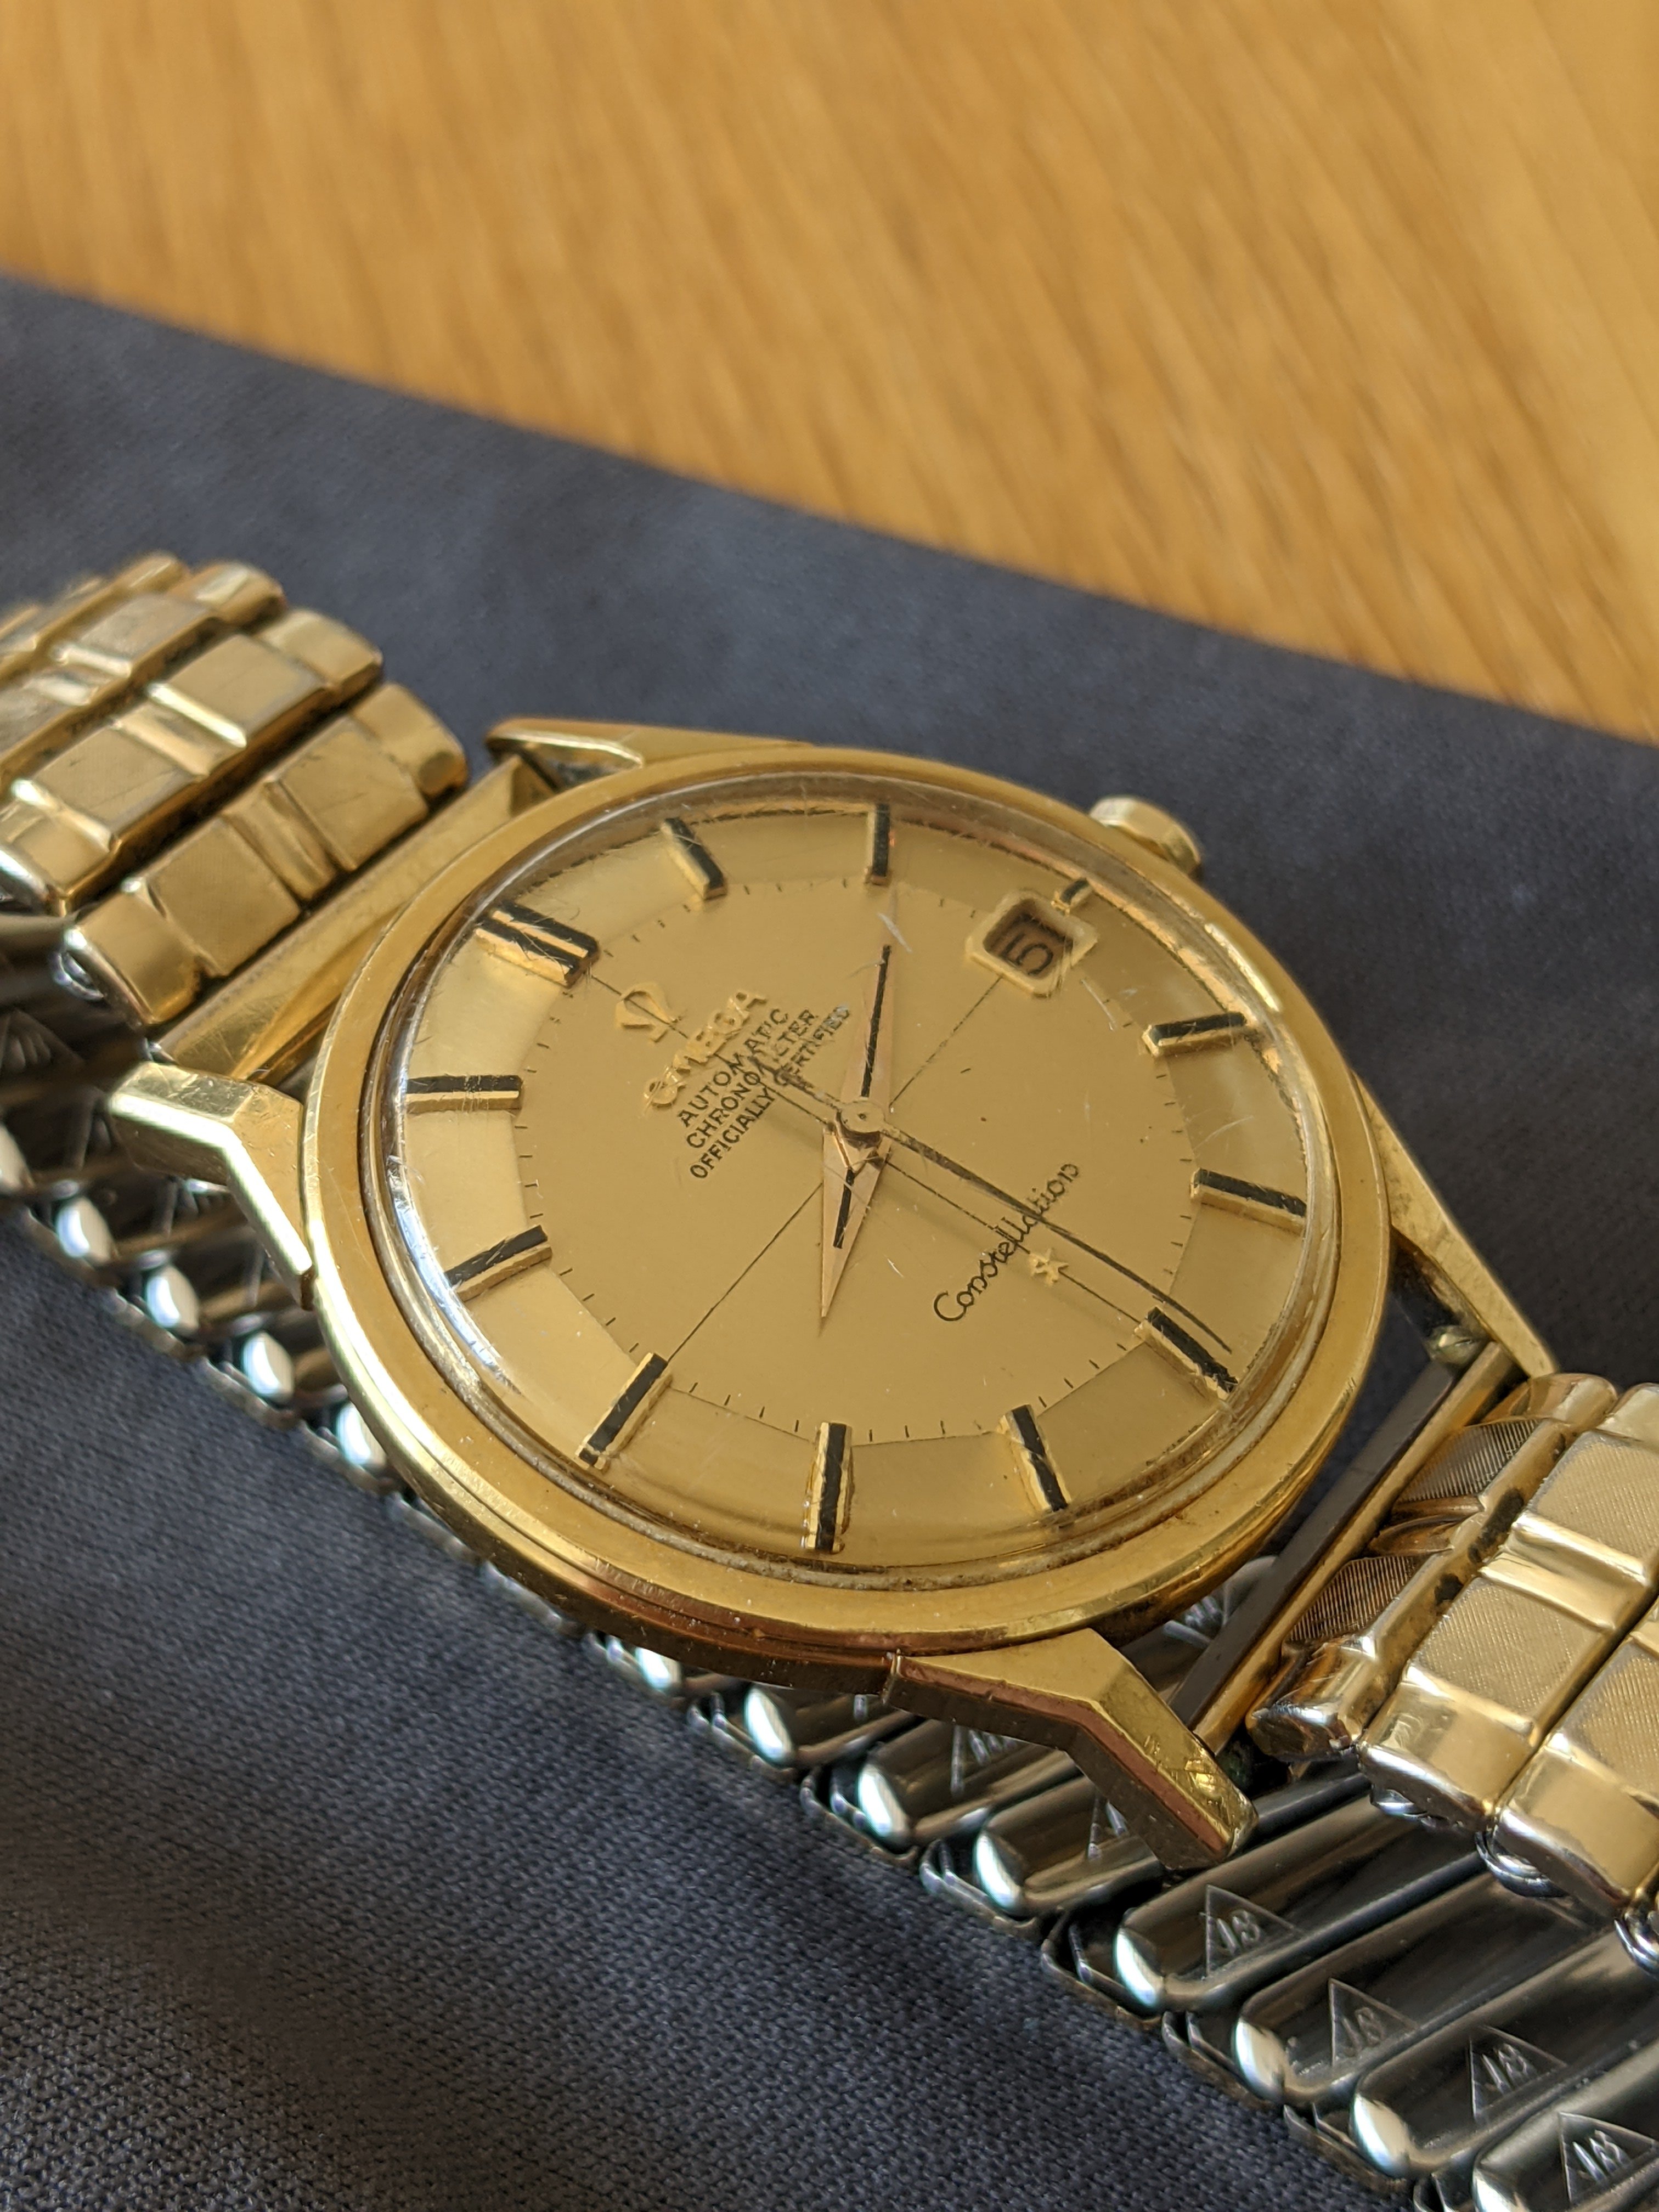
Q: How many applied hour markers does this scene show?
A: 12